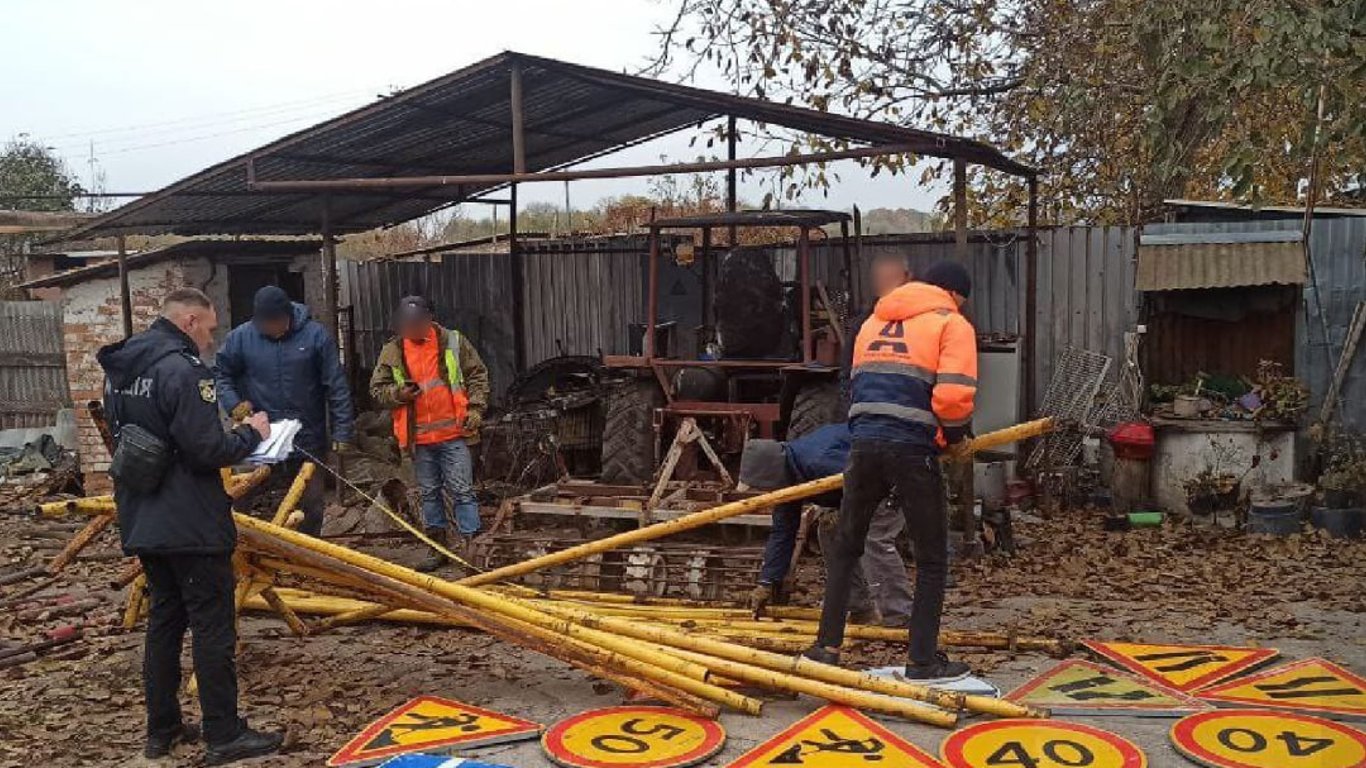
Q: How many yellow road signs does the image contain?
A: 8